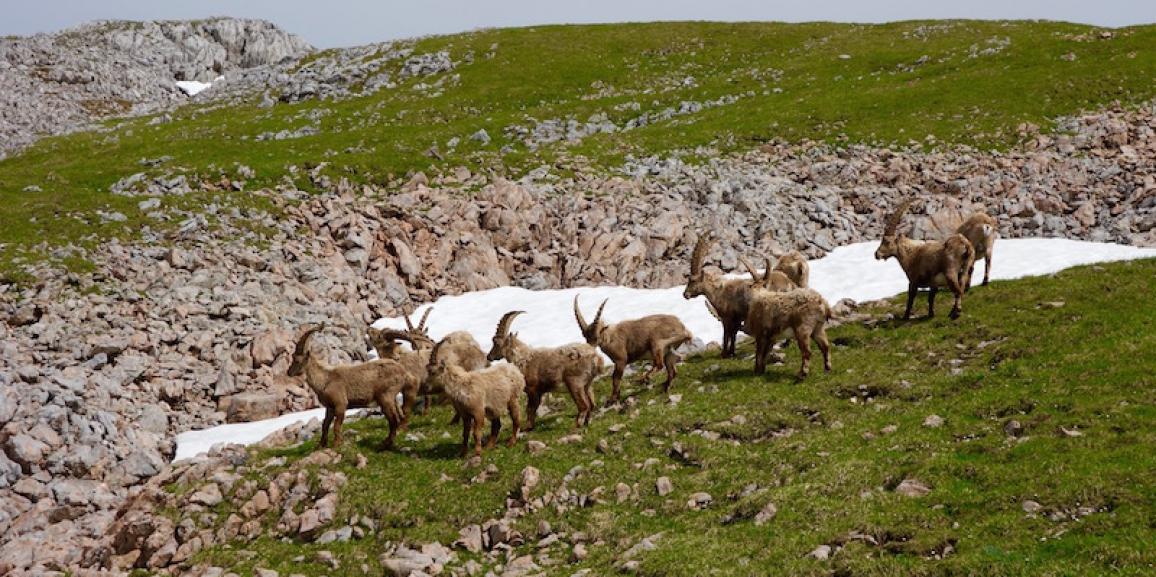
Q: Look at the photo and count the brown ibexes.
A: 11